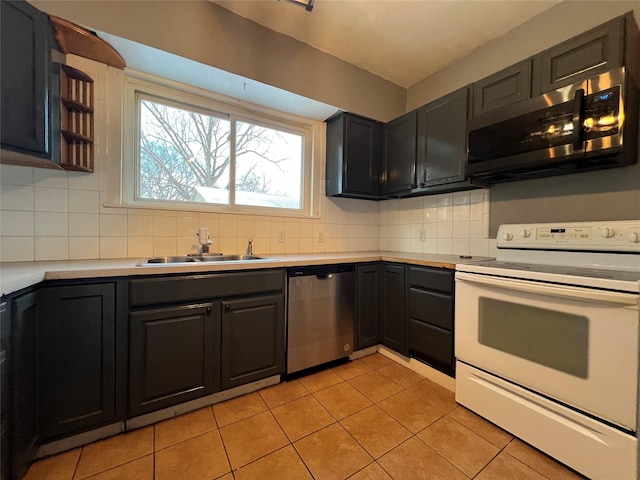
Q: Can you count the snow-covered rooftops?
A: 1